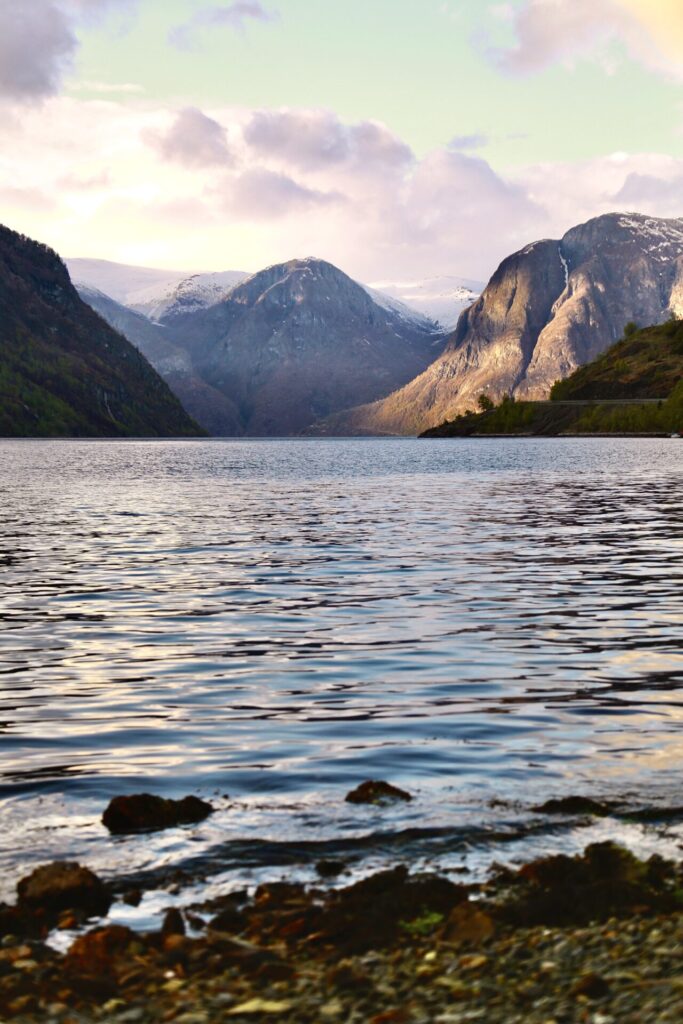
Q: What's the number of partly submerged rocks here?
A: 3